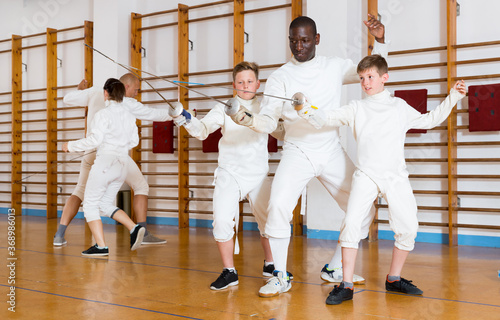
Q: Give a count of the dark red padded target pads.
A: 5